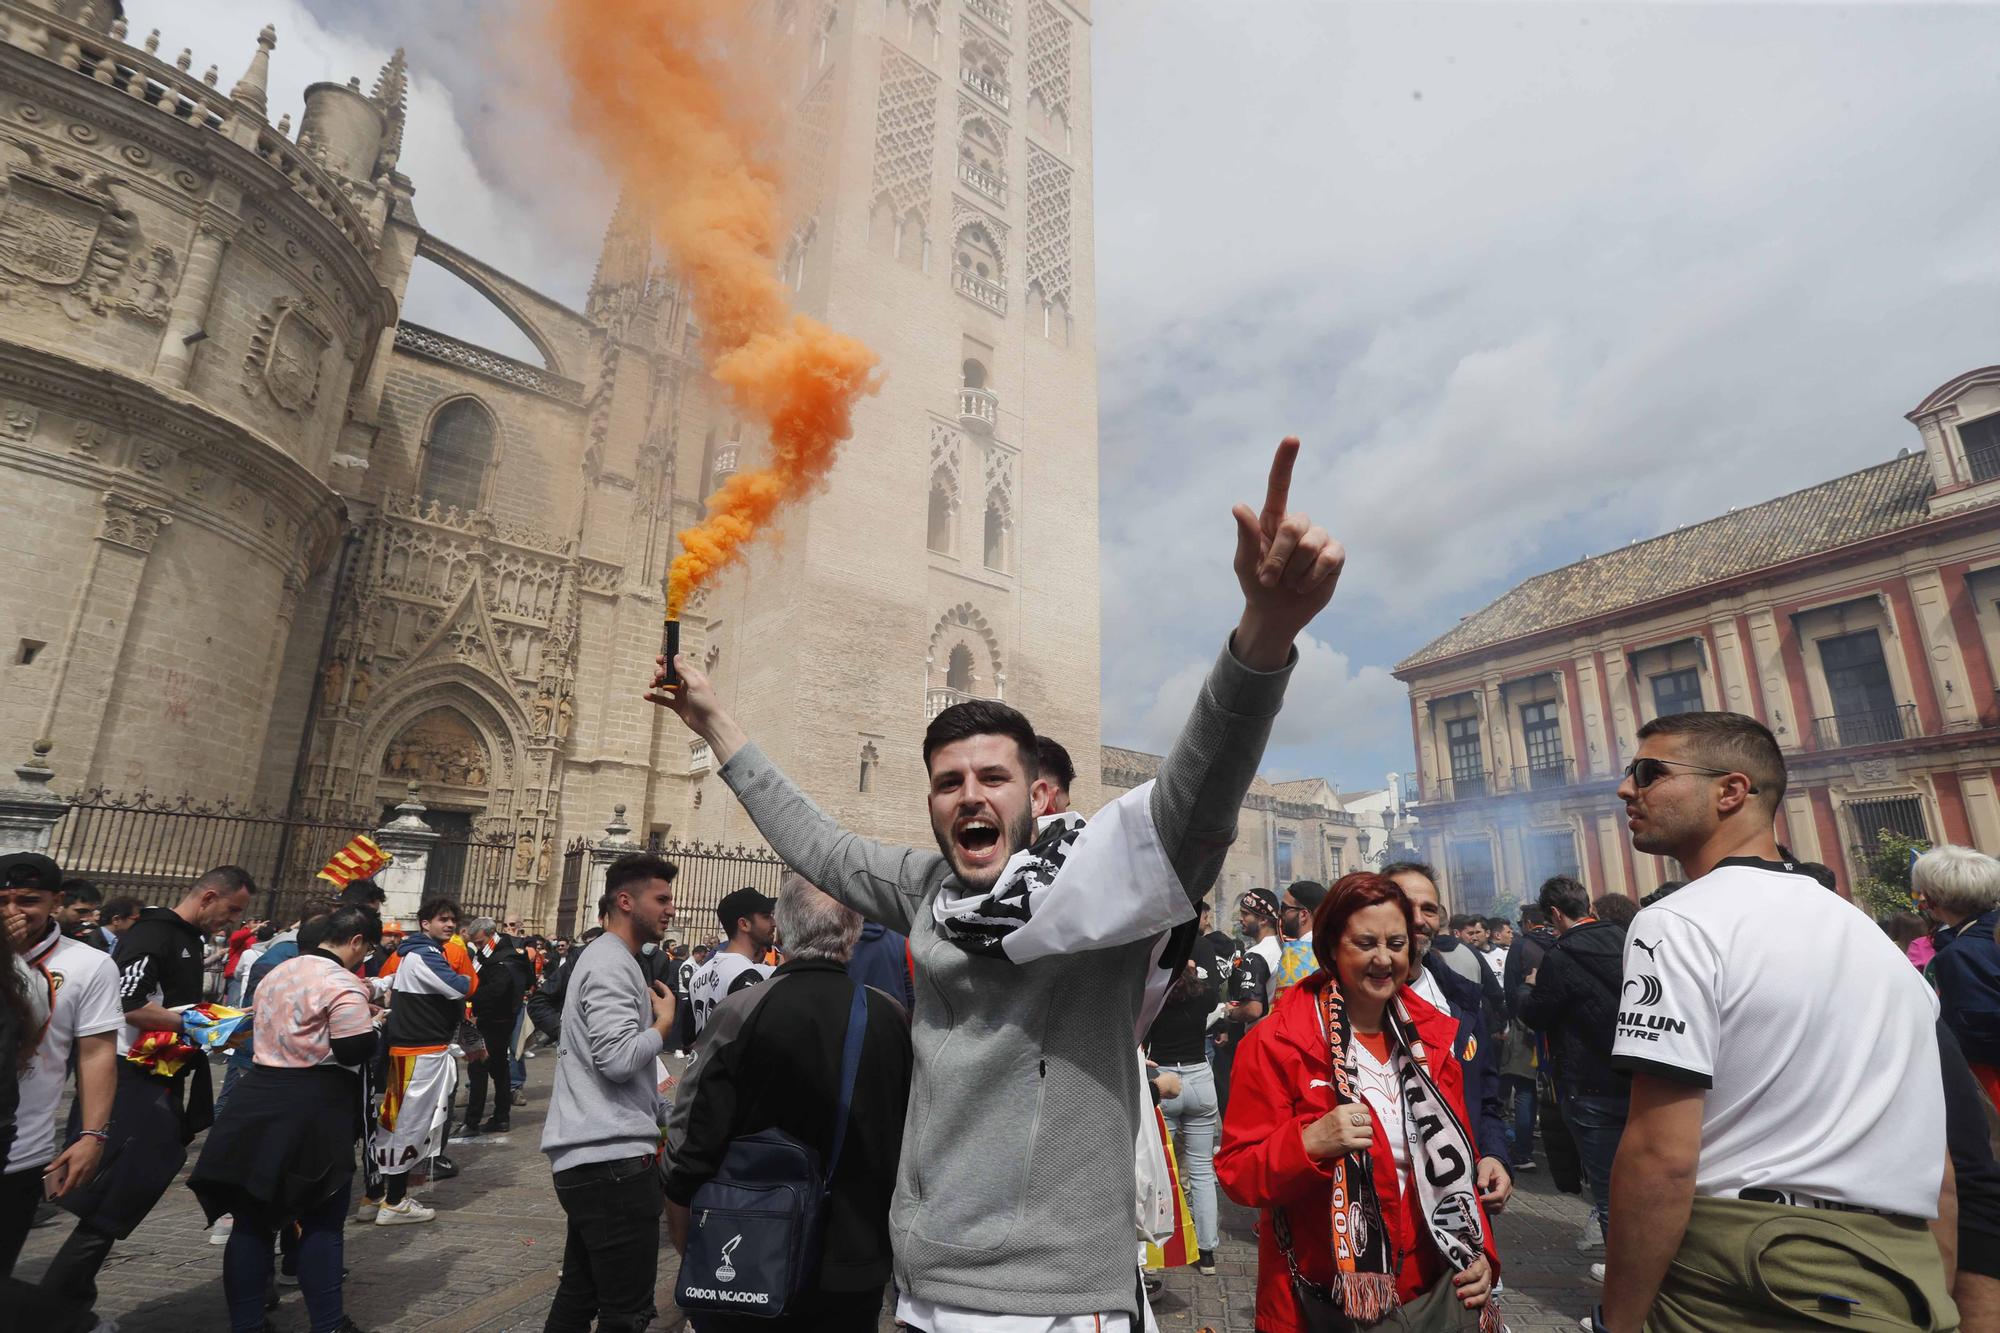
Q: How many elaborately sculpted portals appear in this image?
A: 1